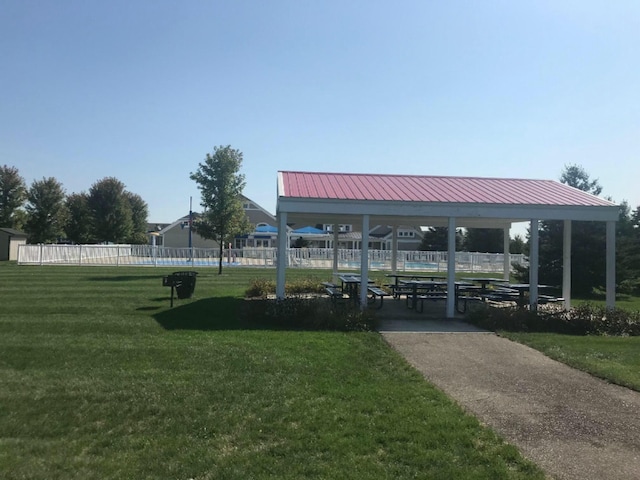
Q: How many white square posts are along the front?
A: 5